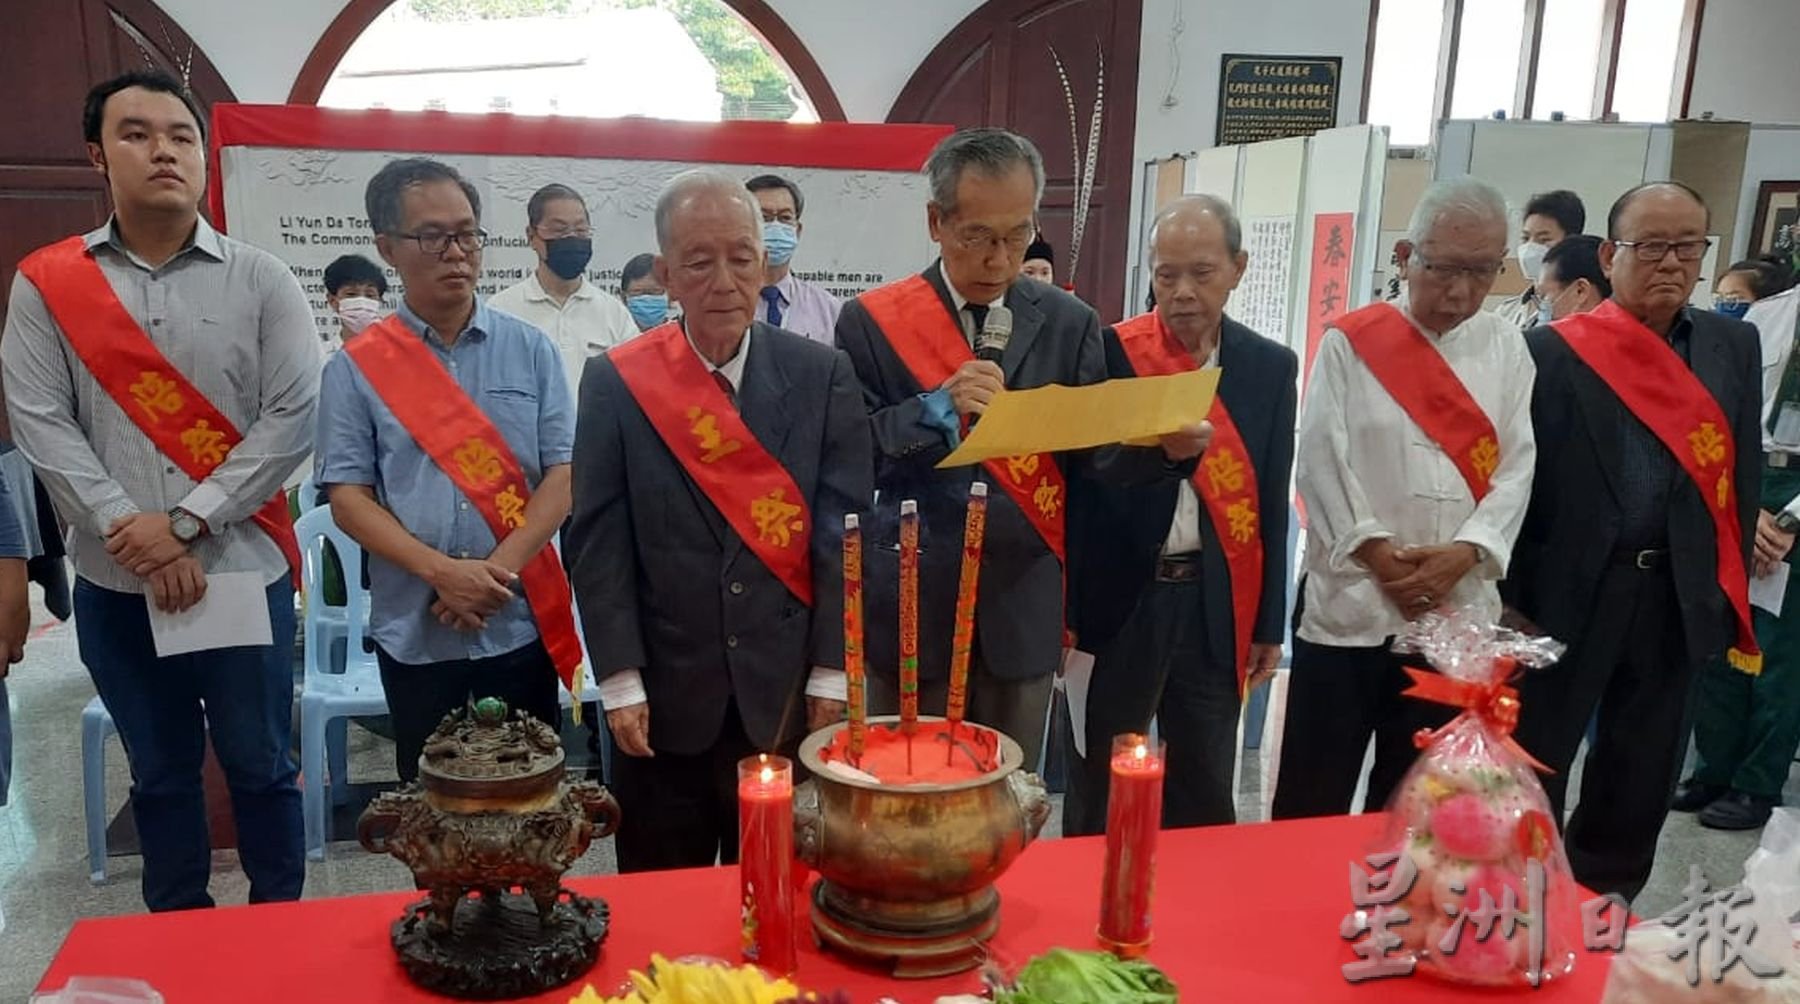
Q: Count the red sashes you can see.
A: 7